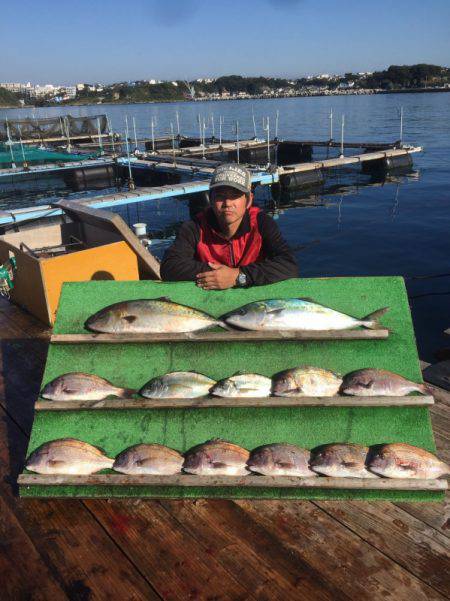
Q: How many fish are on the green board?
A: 13